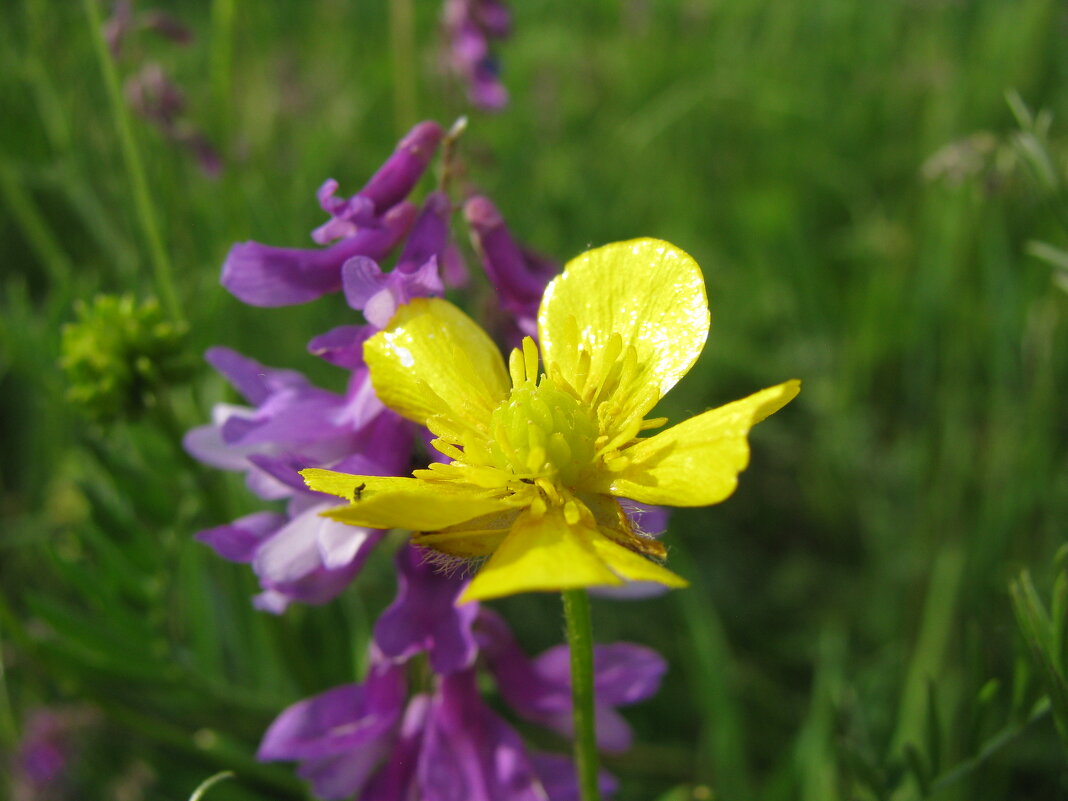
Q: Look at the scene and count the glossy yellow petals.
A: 5